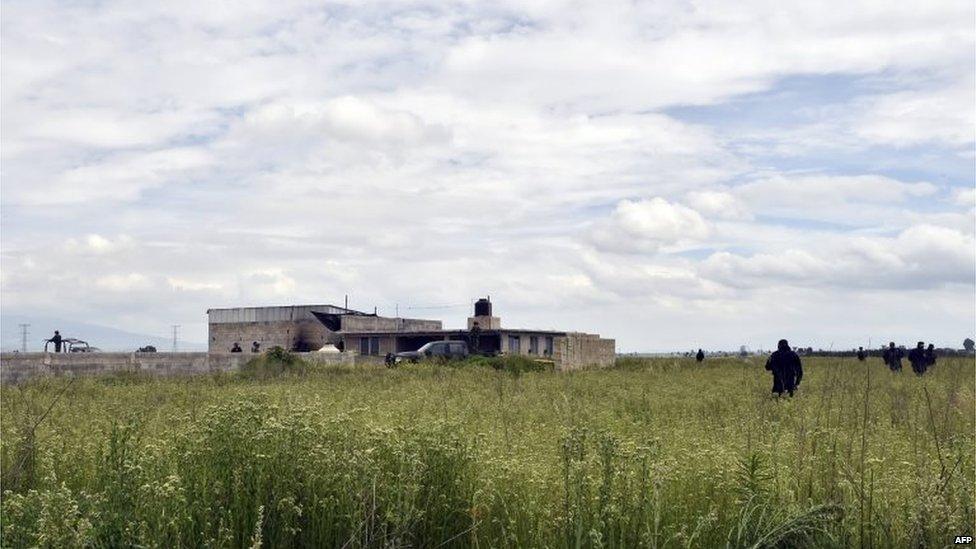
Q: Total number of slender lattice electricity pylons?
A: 2